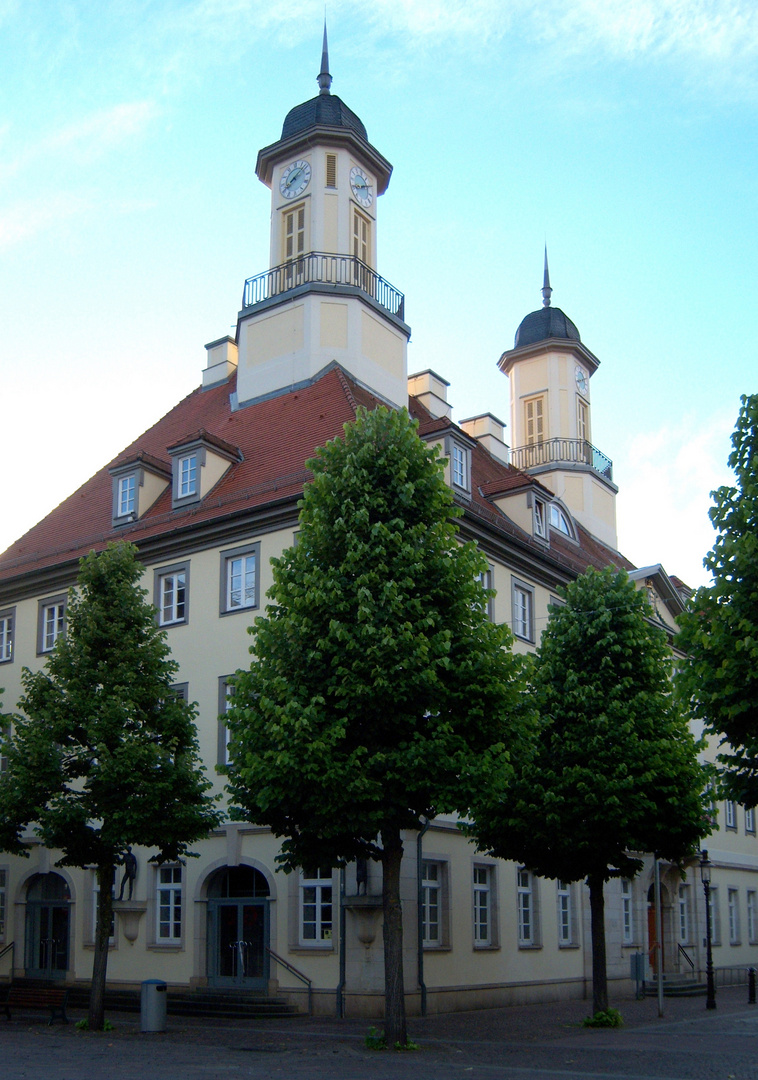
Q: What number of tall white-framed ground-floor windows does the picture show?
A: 13